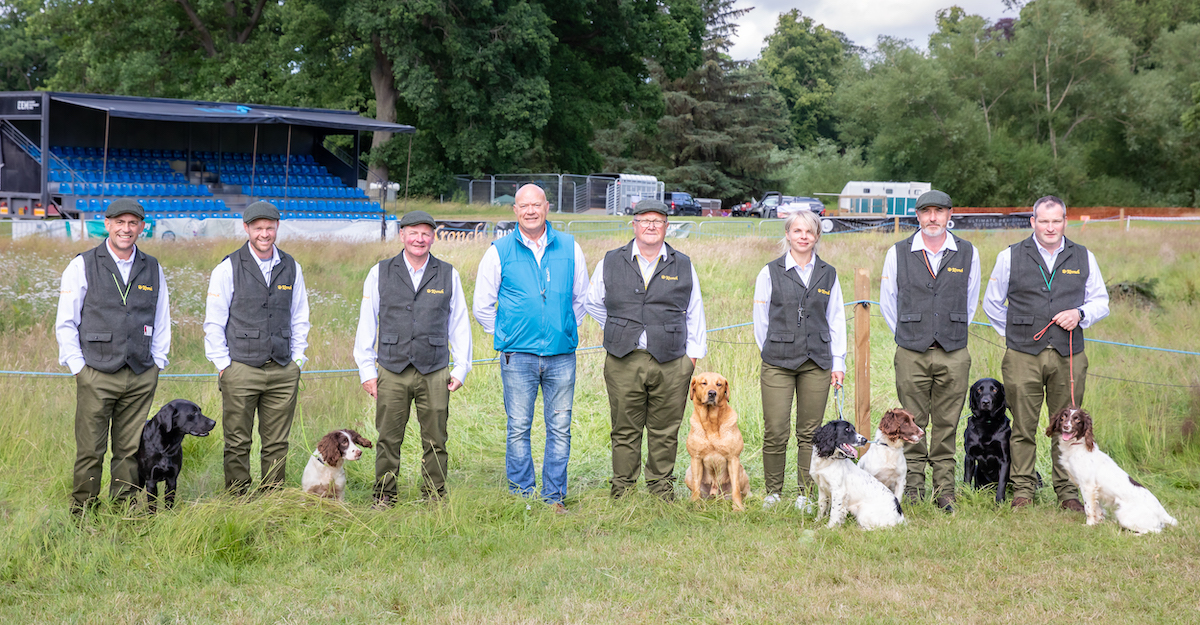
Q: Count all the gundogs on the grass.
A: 7